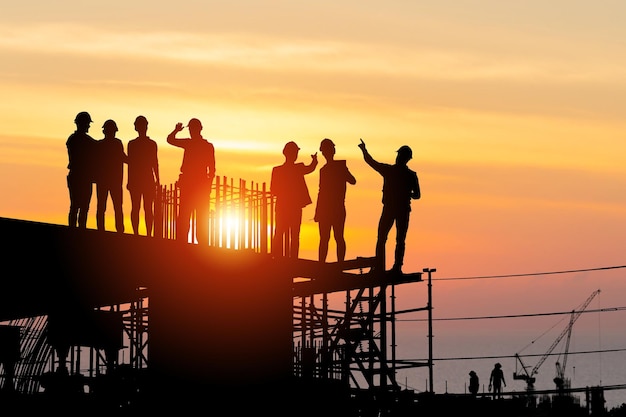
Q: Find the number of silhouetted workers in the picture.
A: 9